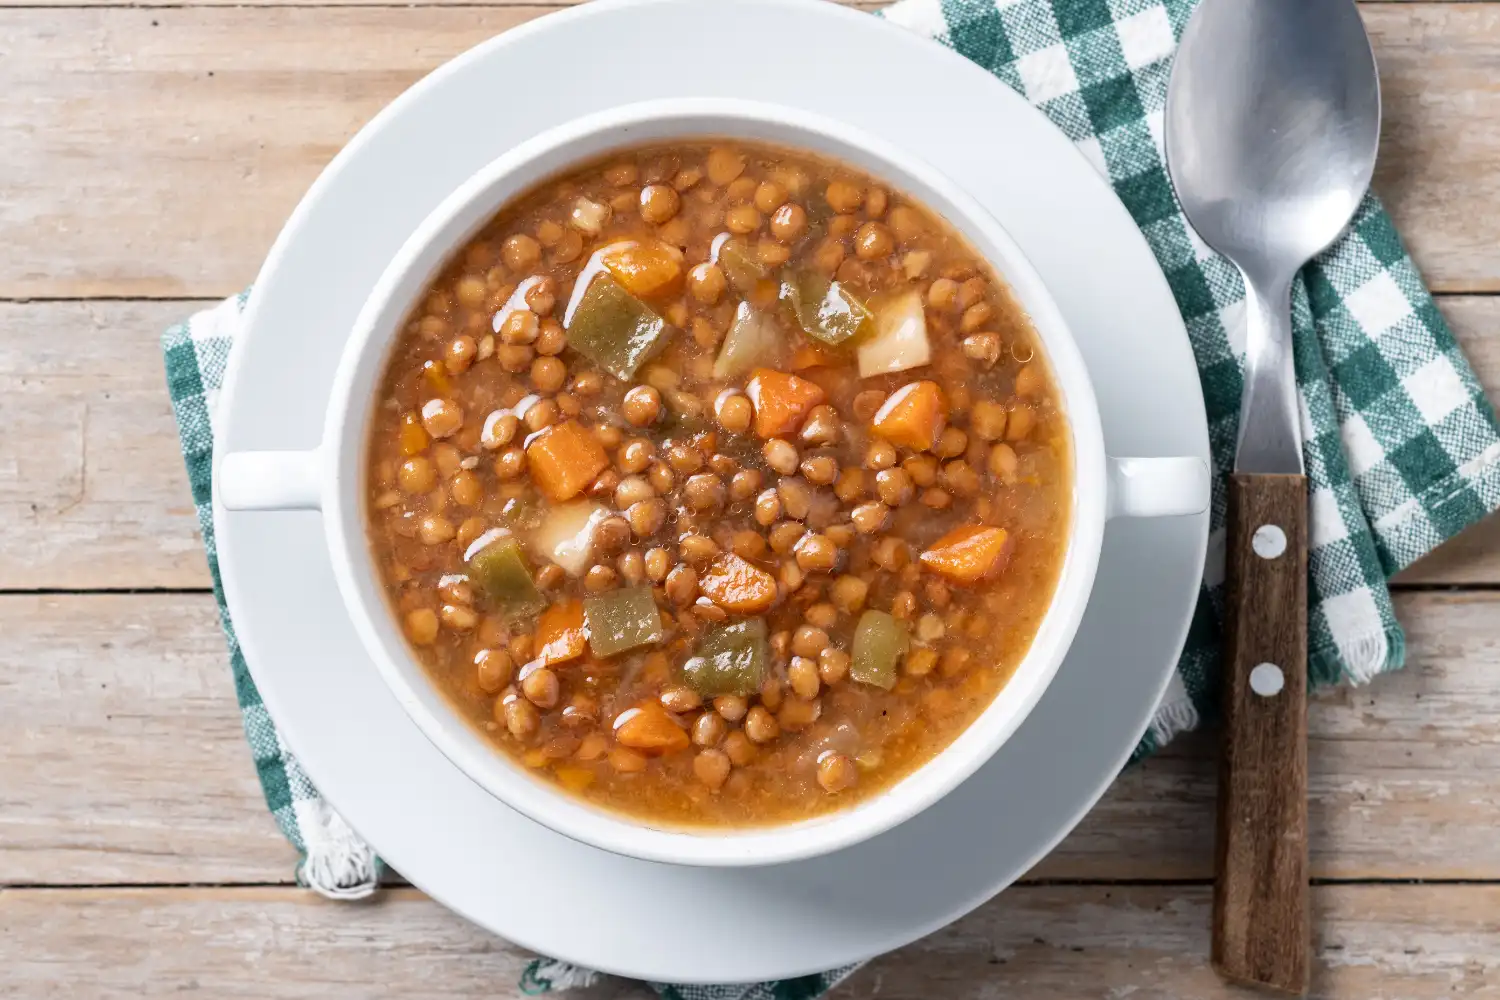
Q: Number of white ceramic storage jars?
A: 0